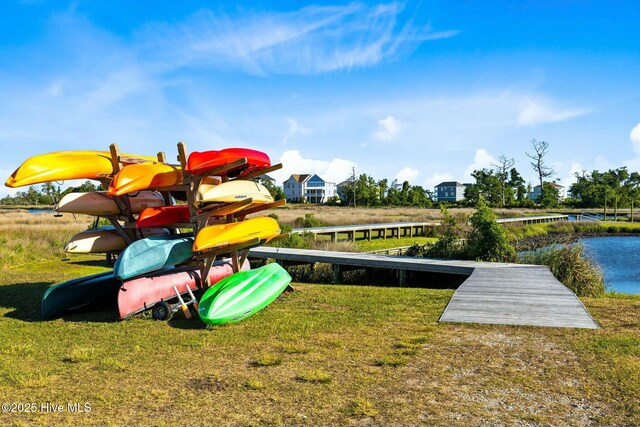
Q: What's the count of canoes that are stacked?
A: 12